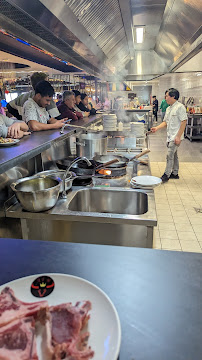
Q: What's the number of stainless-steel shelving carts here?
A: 1